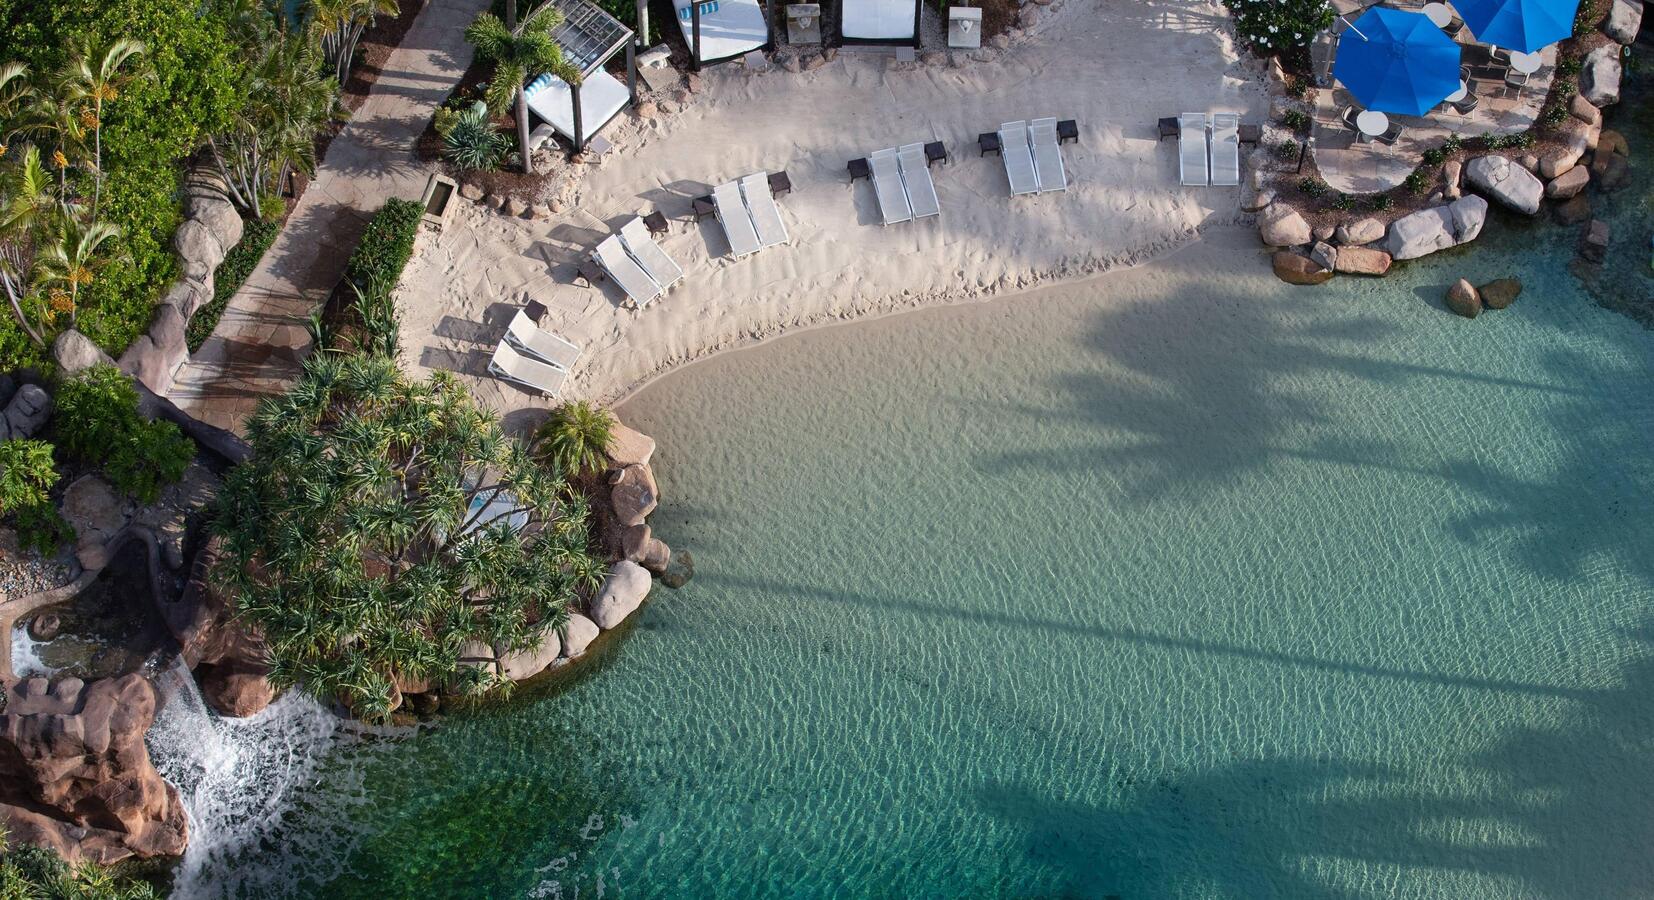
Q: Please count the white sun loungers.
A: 12